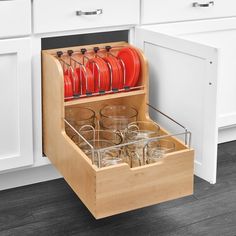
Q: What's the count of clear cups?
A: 6